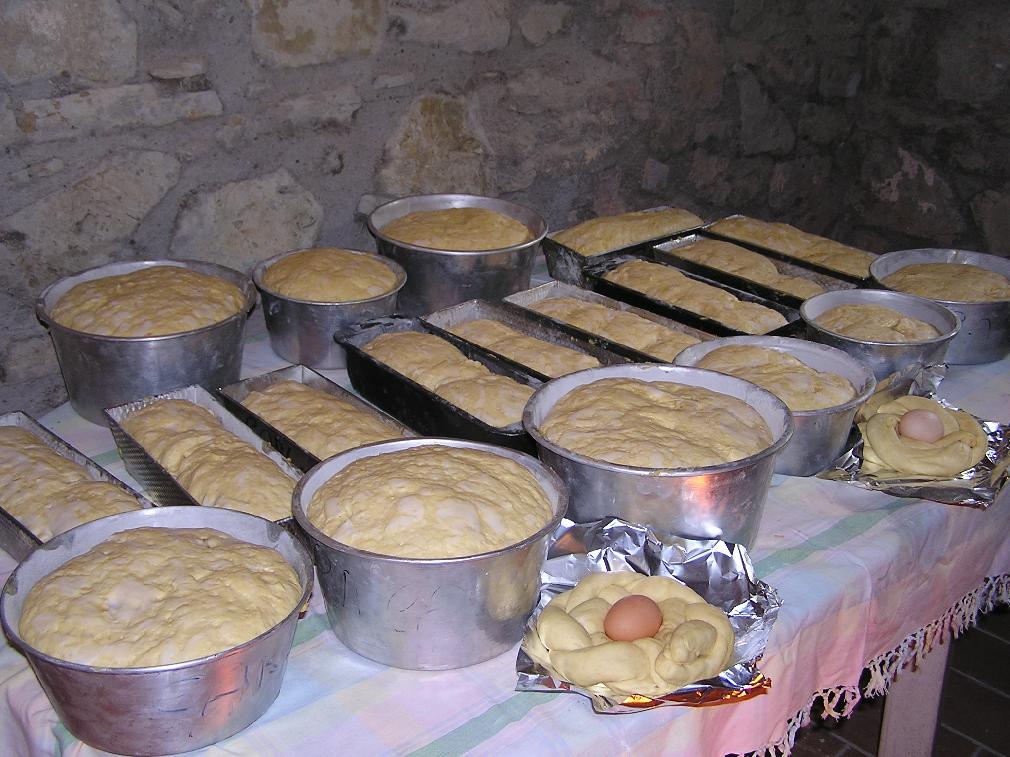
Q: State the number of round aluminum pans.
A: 9